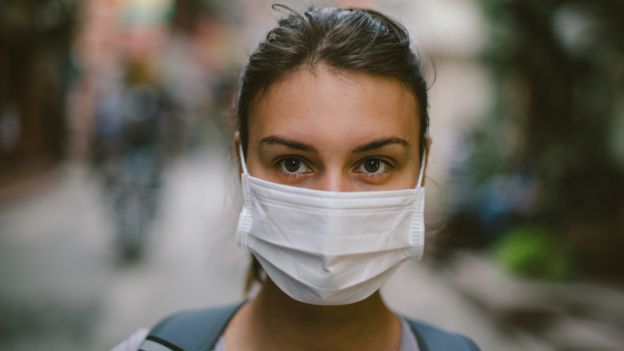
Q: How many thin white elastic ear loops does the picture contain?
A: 2